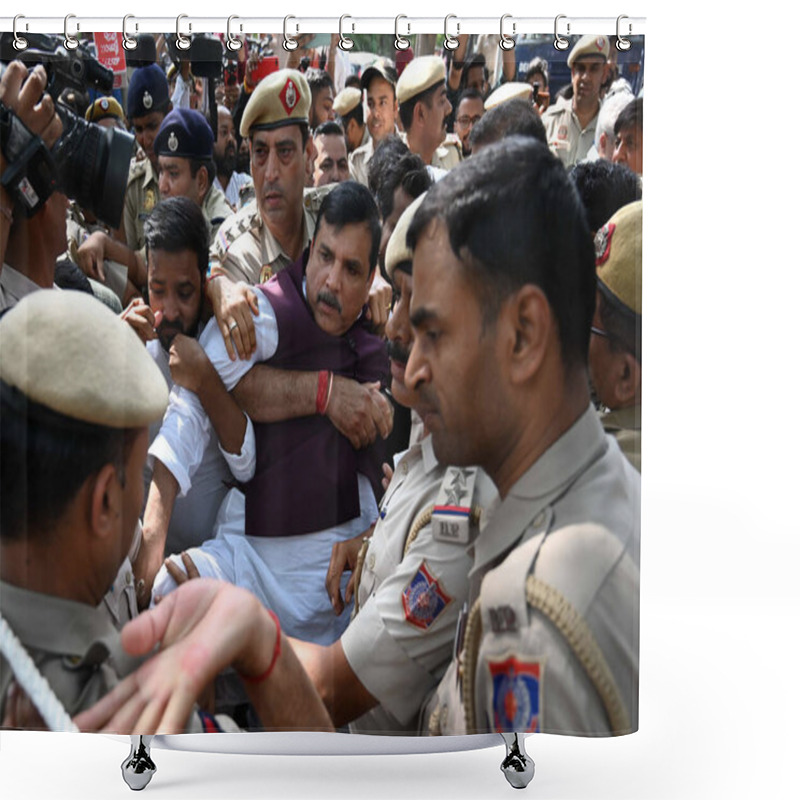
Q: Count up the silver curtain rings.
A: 12